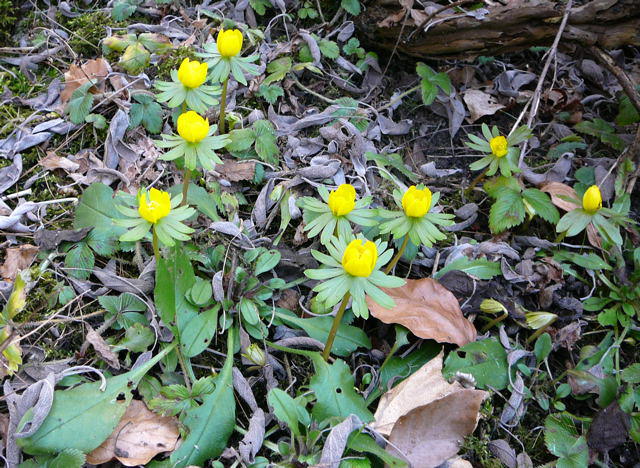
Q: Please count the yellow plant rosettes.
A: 9